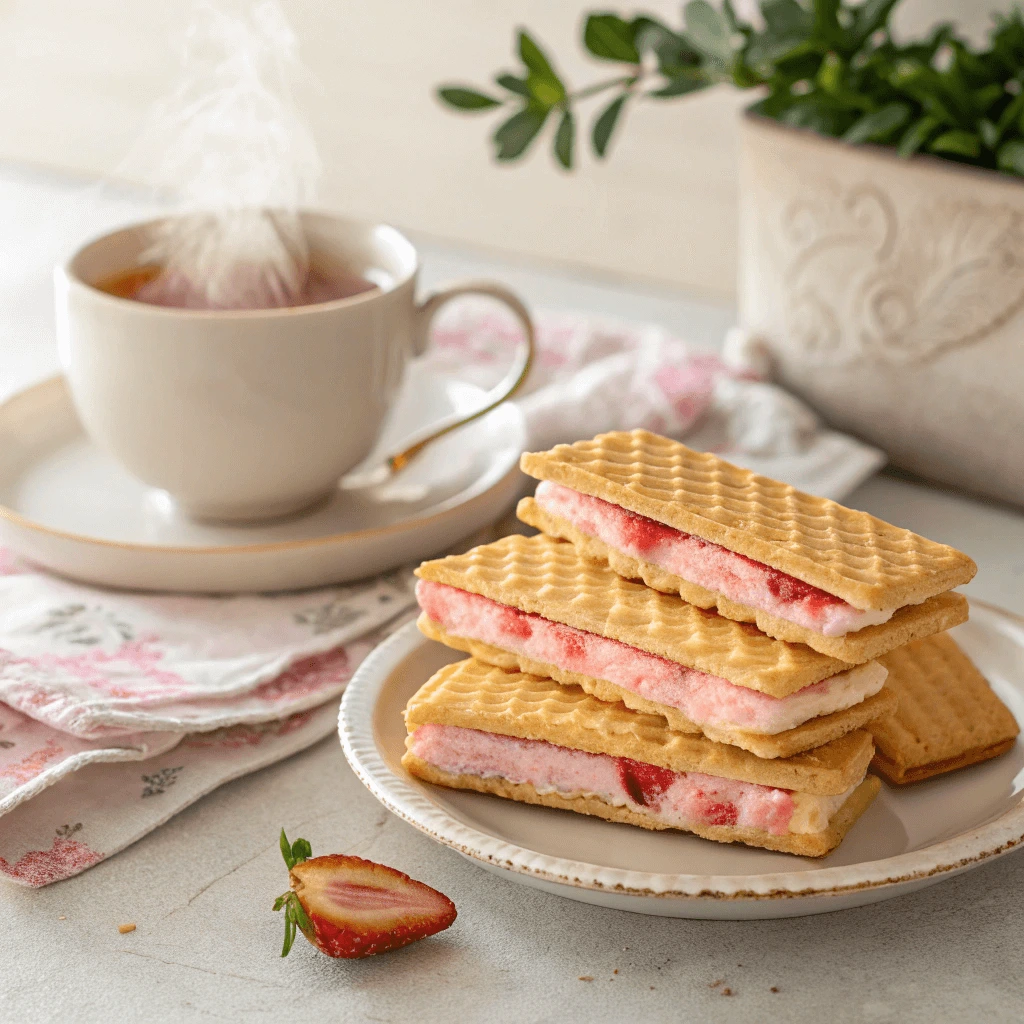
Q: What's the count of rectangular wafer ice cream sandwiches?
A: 3